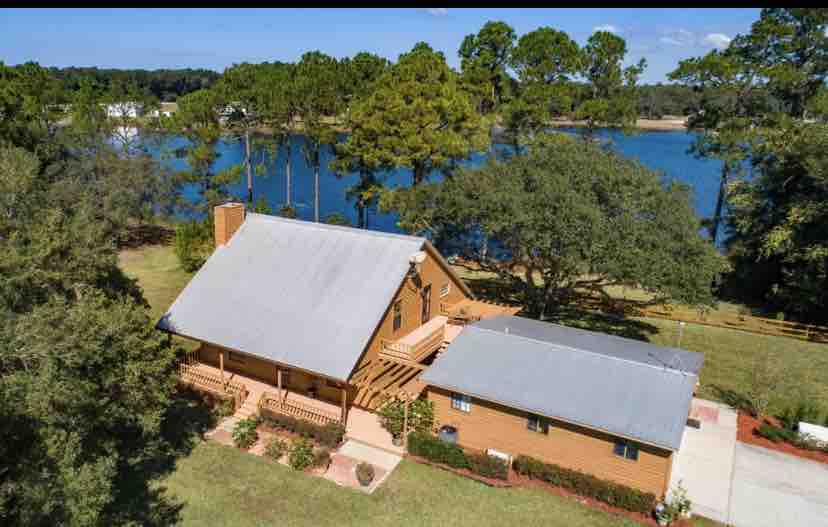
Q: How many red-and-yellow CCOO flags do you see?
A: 0